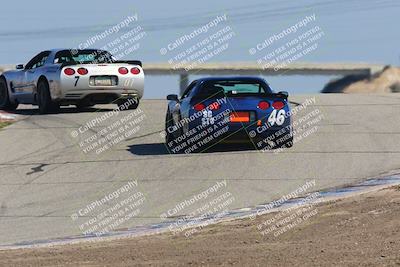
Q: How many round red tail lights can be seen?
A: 8